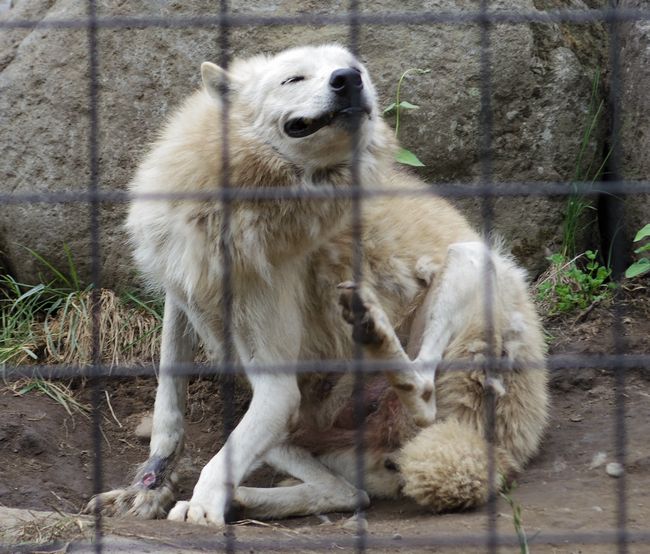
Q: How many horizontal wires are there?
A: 4